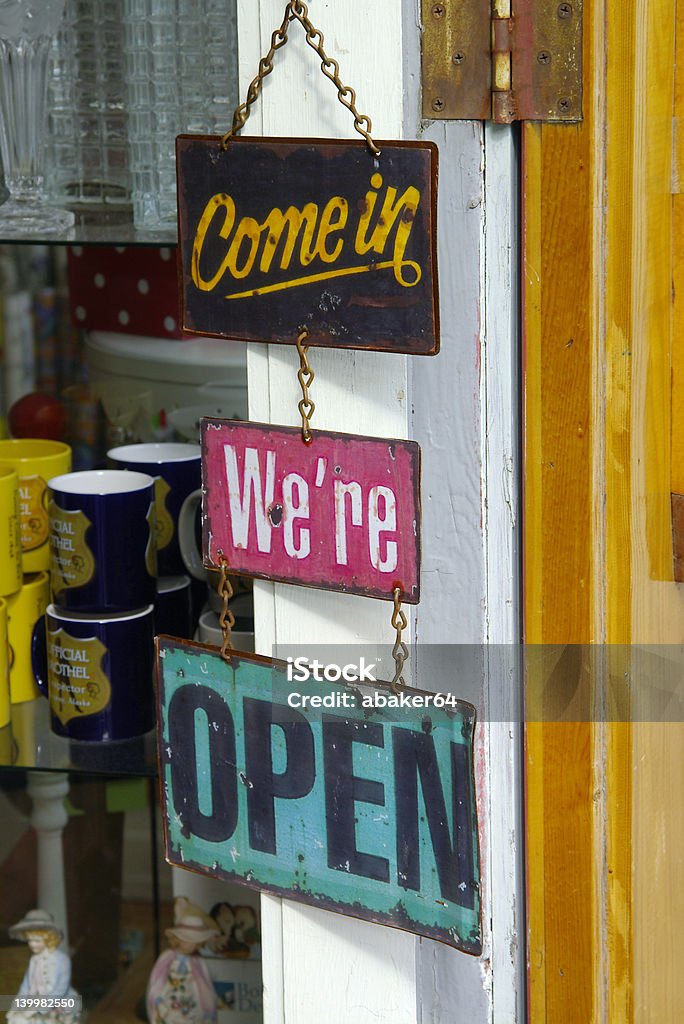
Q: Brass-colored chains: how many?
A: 5